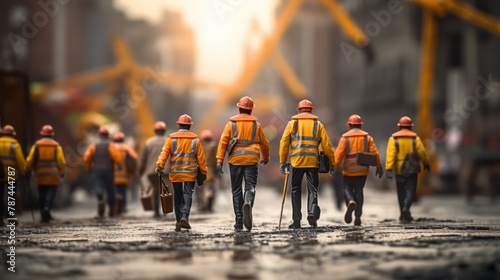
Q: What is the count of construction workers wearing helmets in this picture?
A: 11